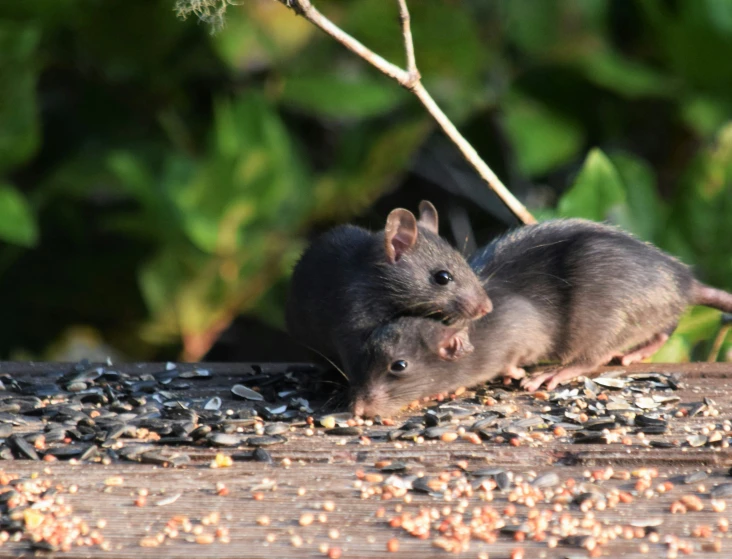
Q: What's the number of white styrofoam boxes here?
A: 0